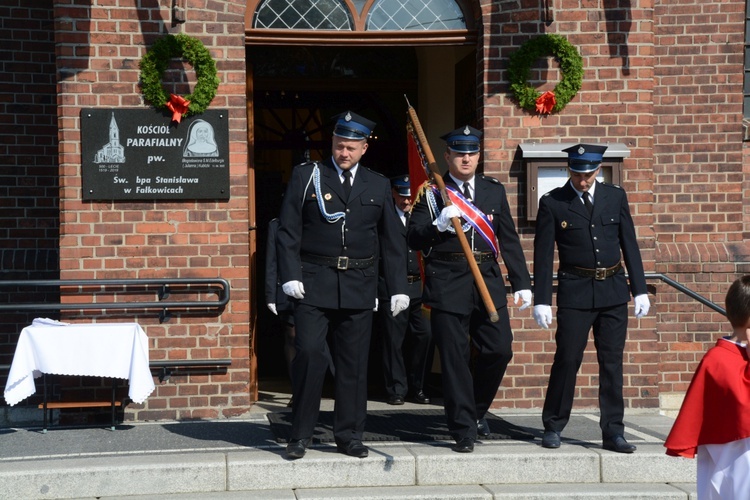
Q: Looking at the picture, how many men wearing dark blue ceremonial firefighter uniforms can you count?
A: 4